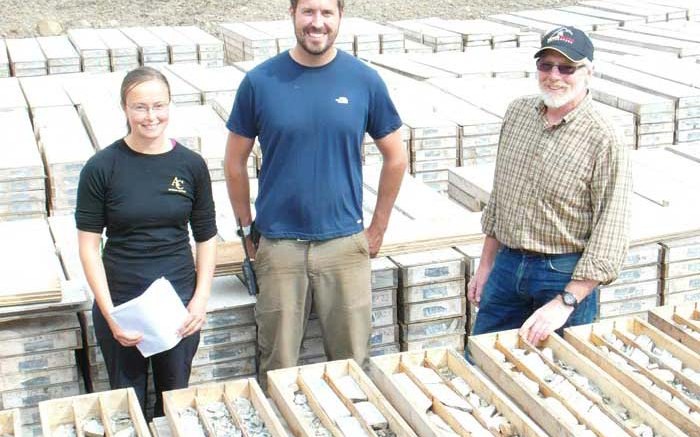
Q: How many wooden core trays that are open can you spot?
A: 8